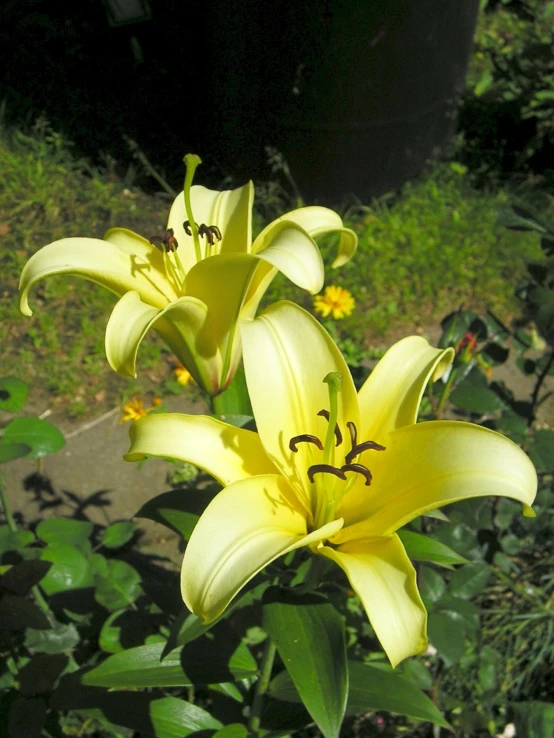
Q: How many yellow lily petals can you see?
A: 12